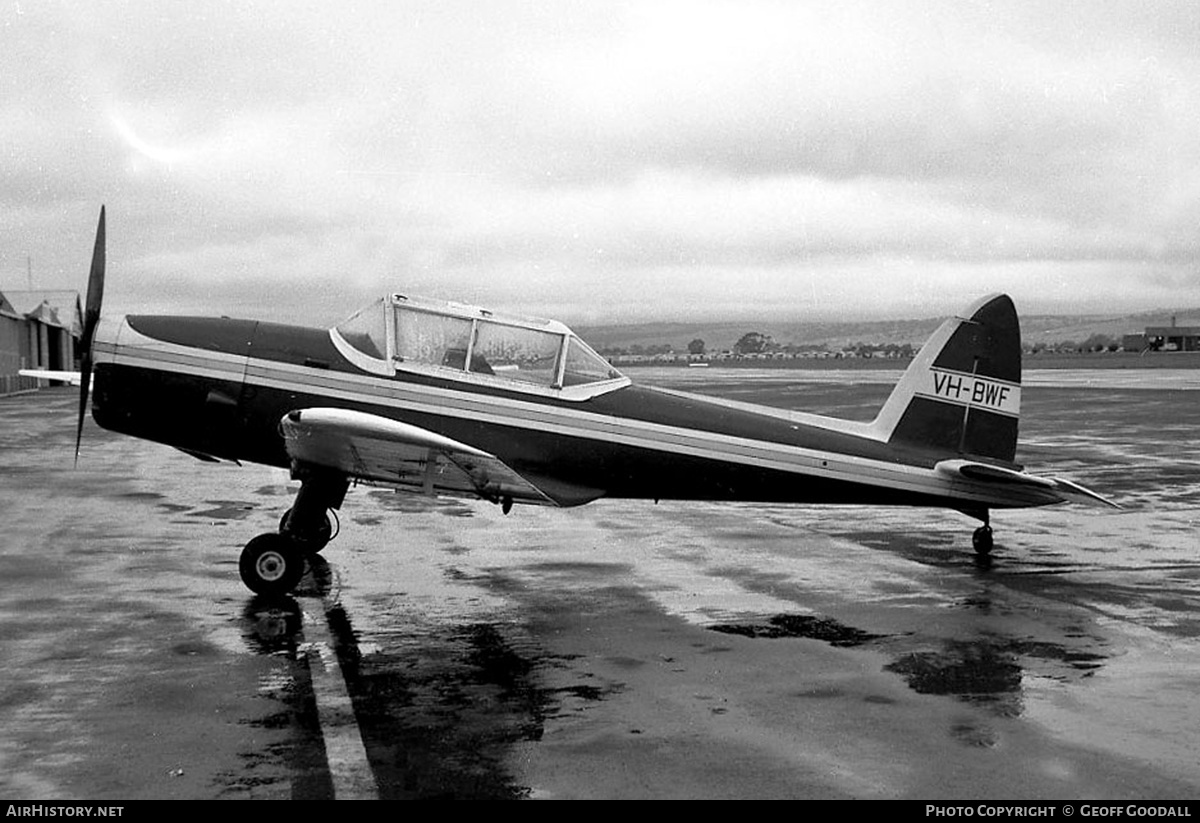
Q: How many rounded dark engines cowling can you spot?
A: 1